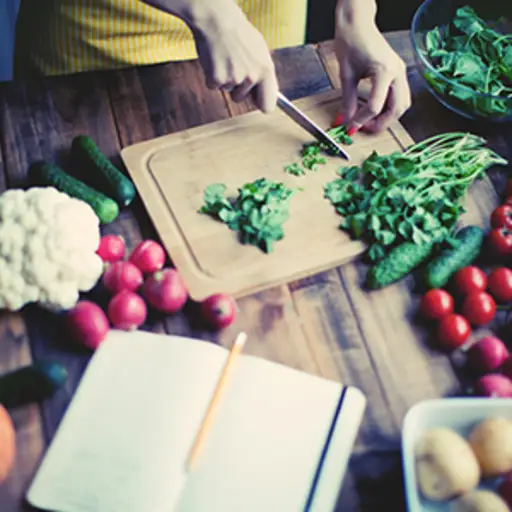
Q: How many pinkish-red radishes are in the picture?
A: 9